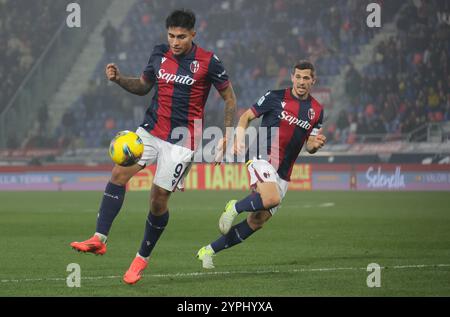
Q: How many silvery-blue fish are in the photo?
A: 0